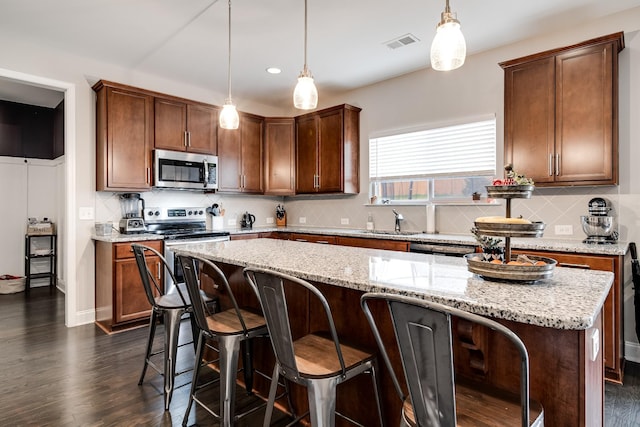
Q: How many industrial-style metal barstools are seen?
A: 4